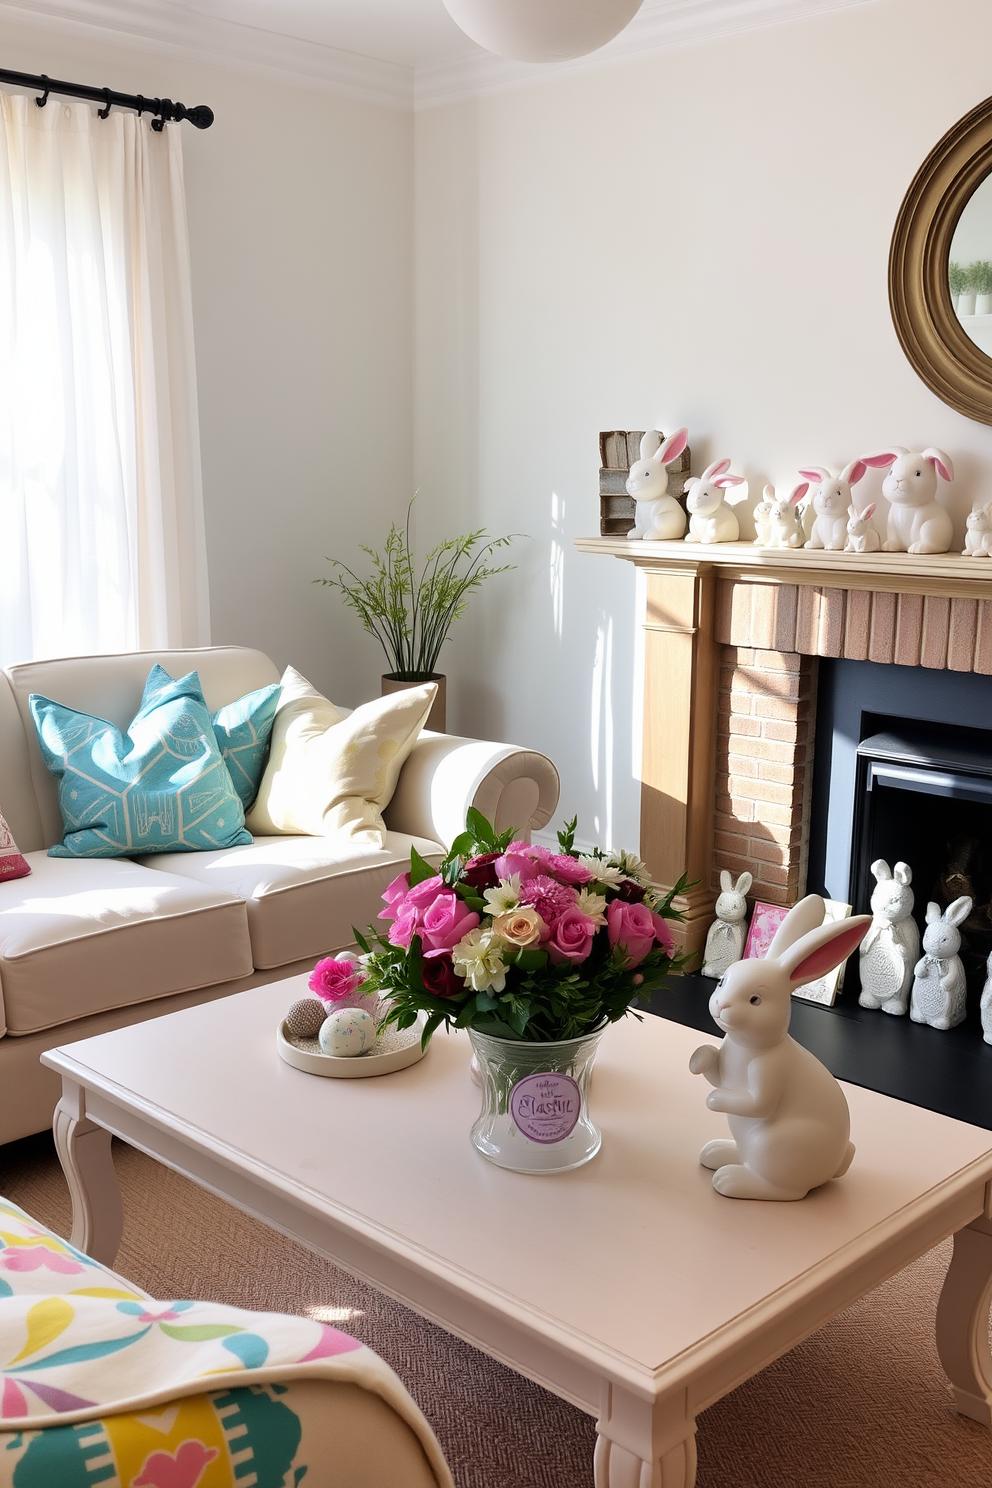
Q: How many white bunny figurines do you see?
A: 13